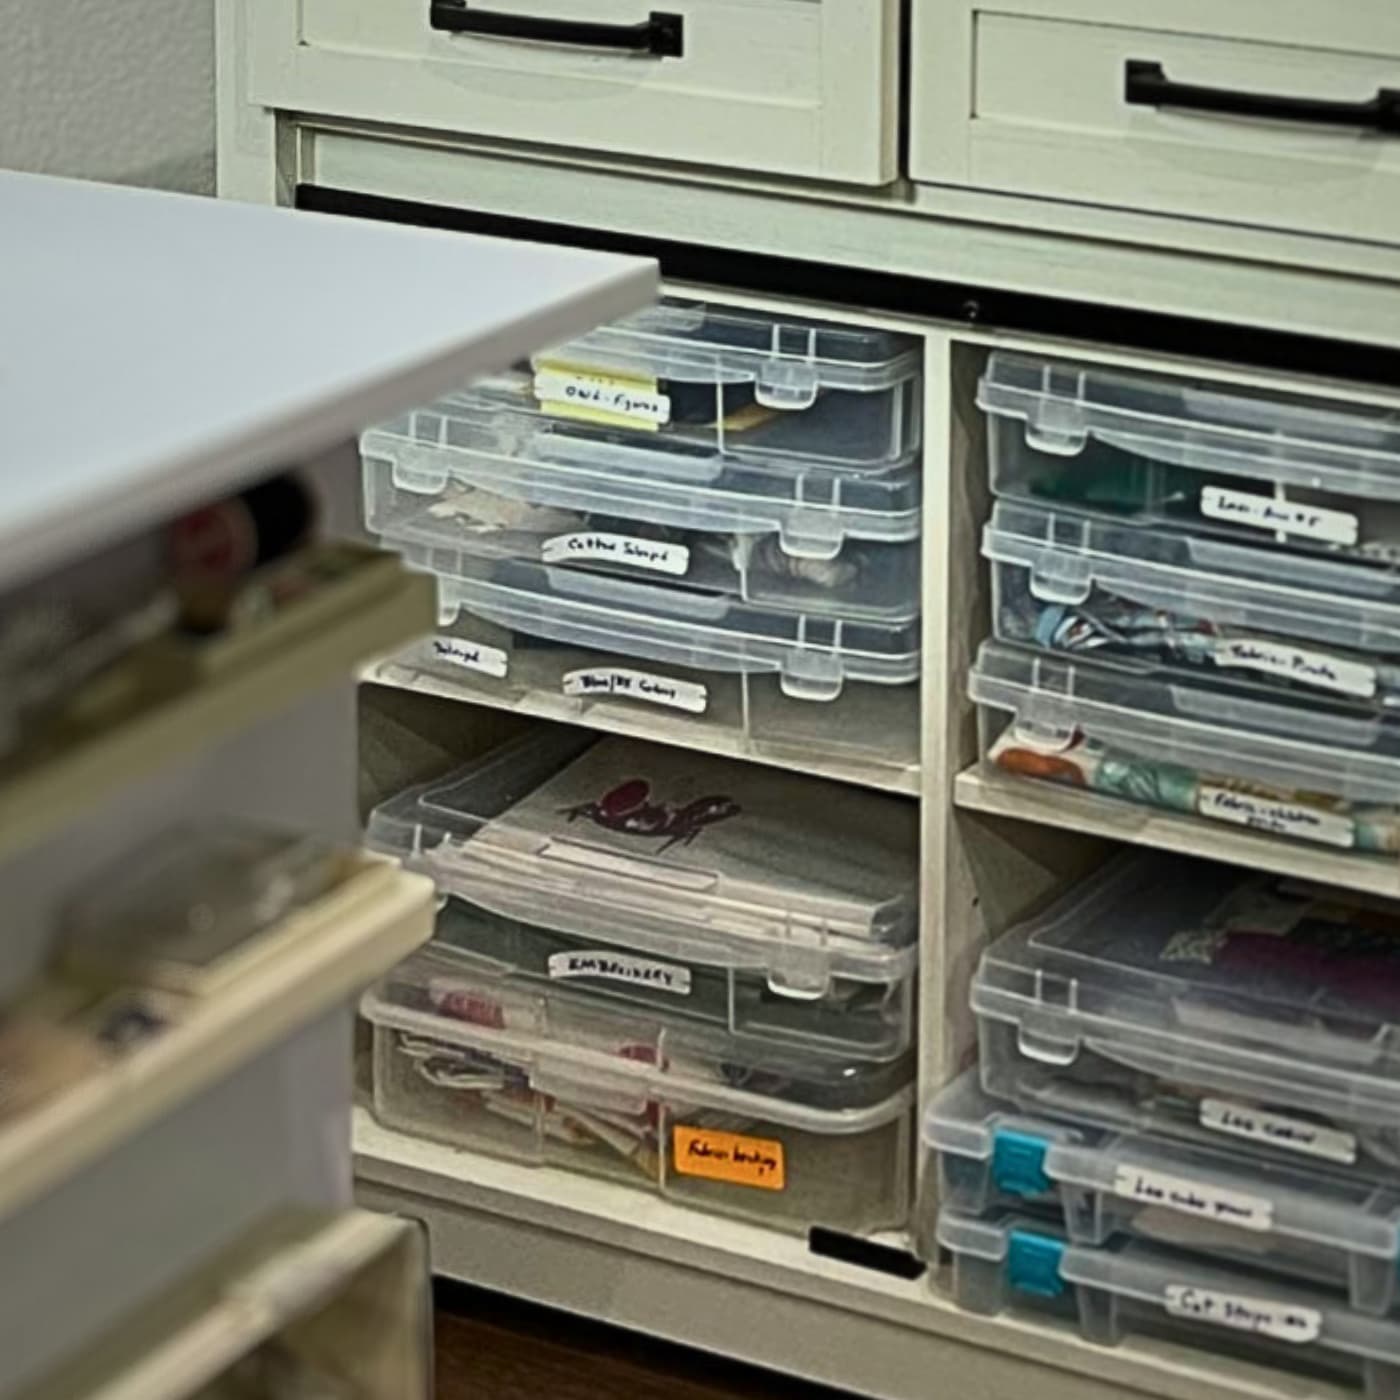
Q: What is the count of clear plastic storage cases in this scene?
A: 11